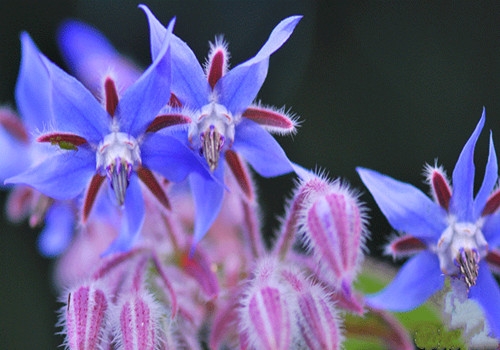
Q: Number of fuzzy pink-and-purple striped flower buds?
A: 5